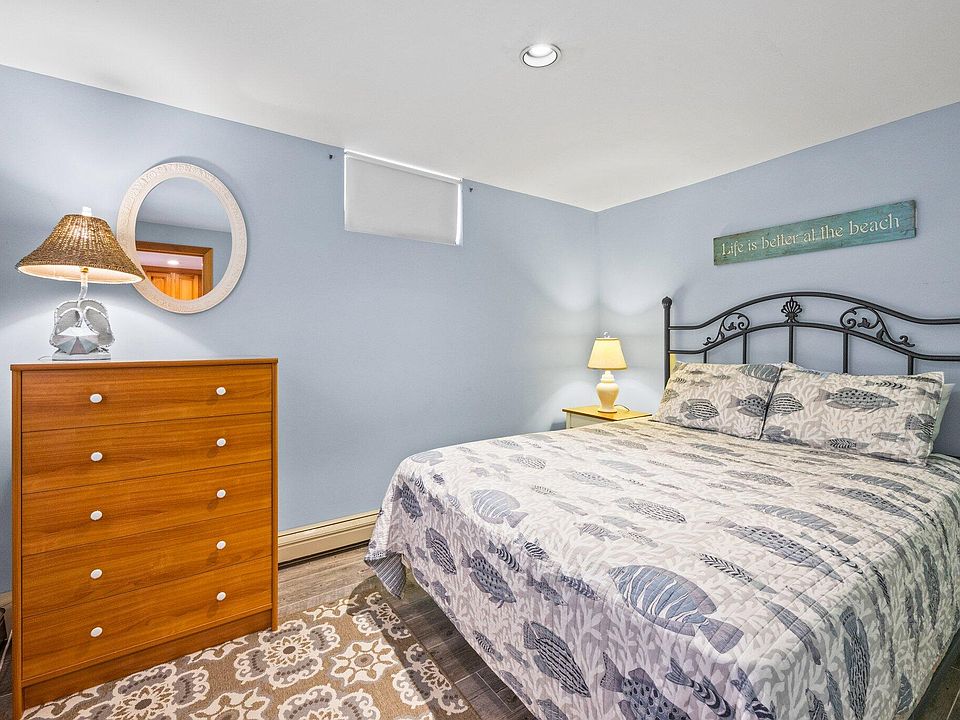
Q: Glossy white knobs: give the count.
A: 10